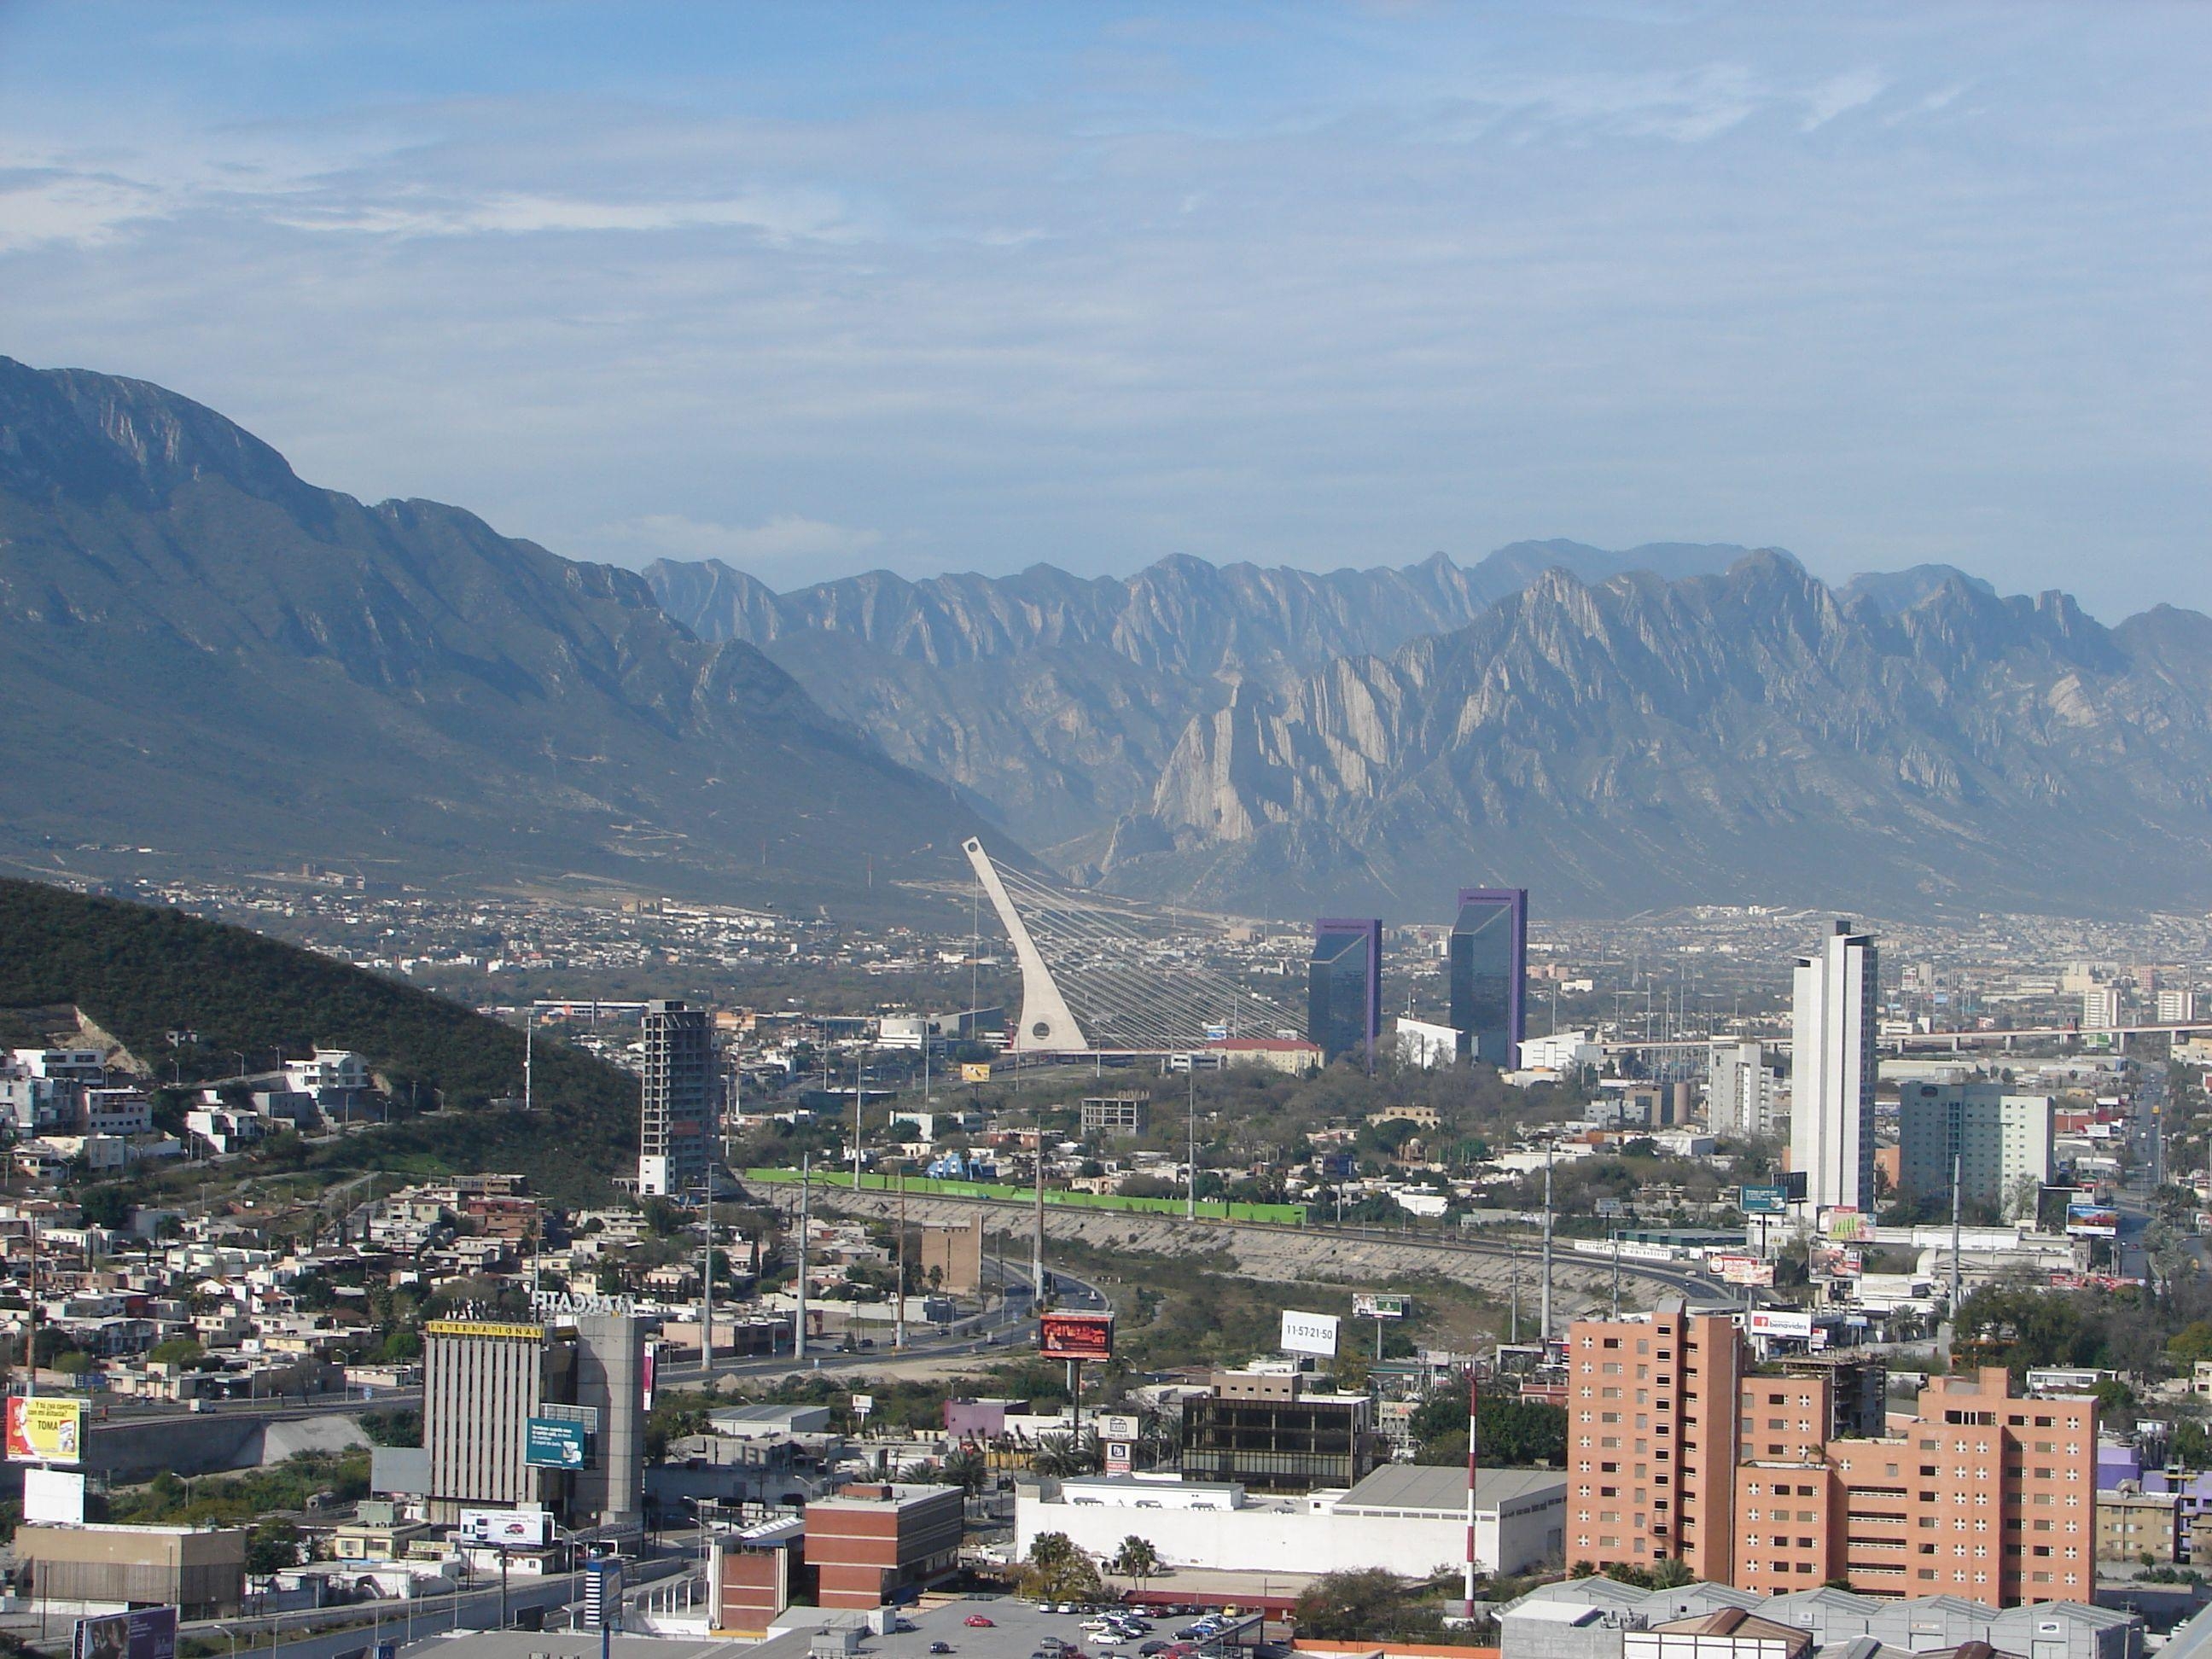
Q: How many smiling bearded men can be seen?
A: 0